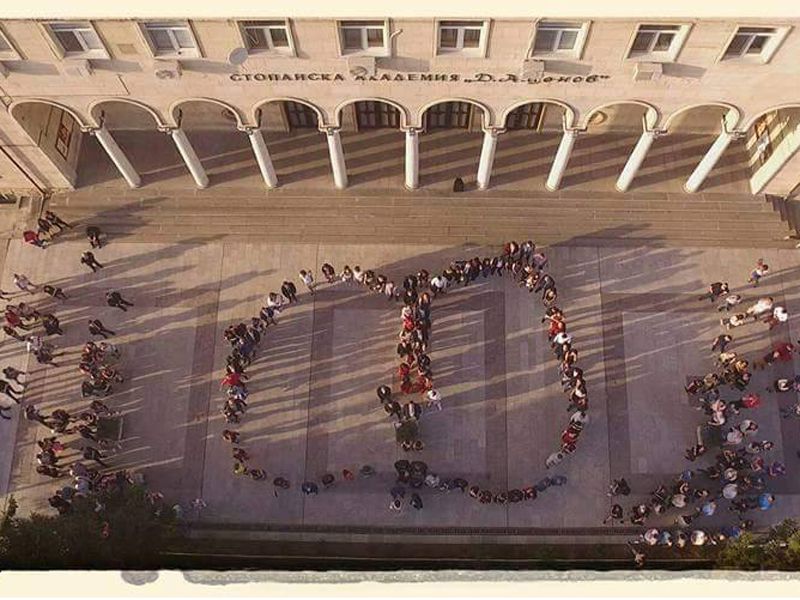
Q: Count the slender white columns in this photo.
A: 9